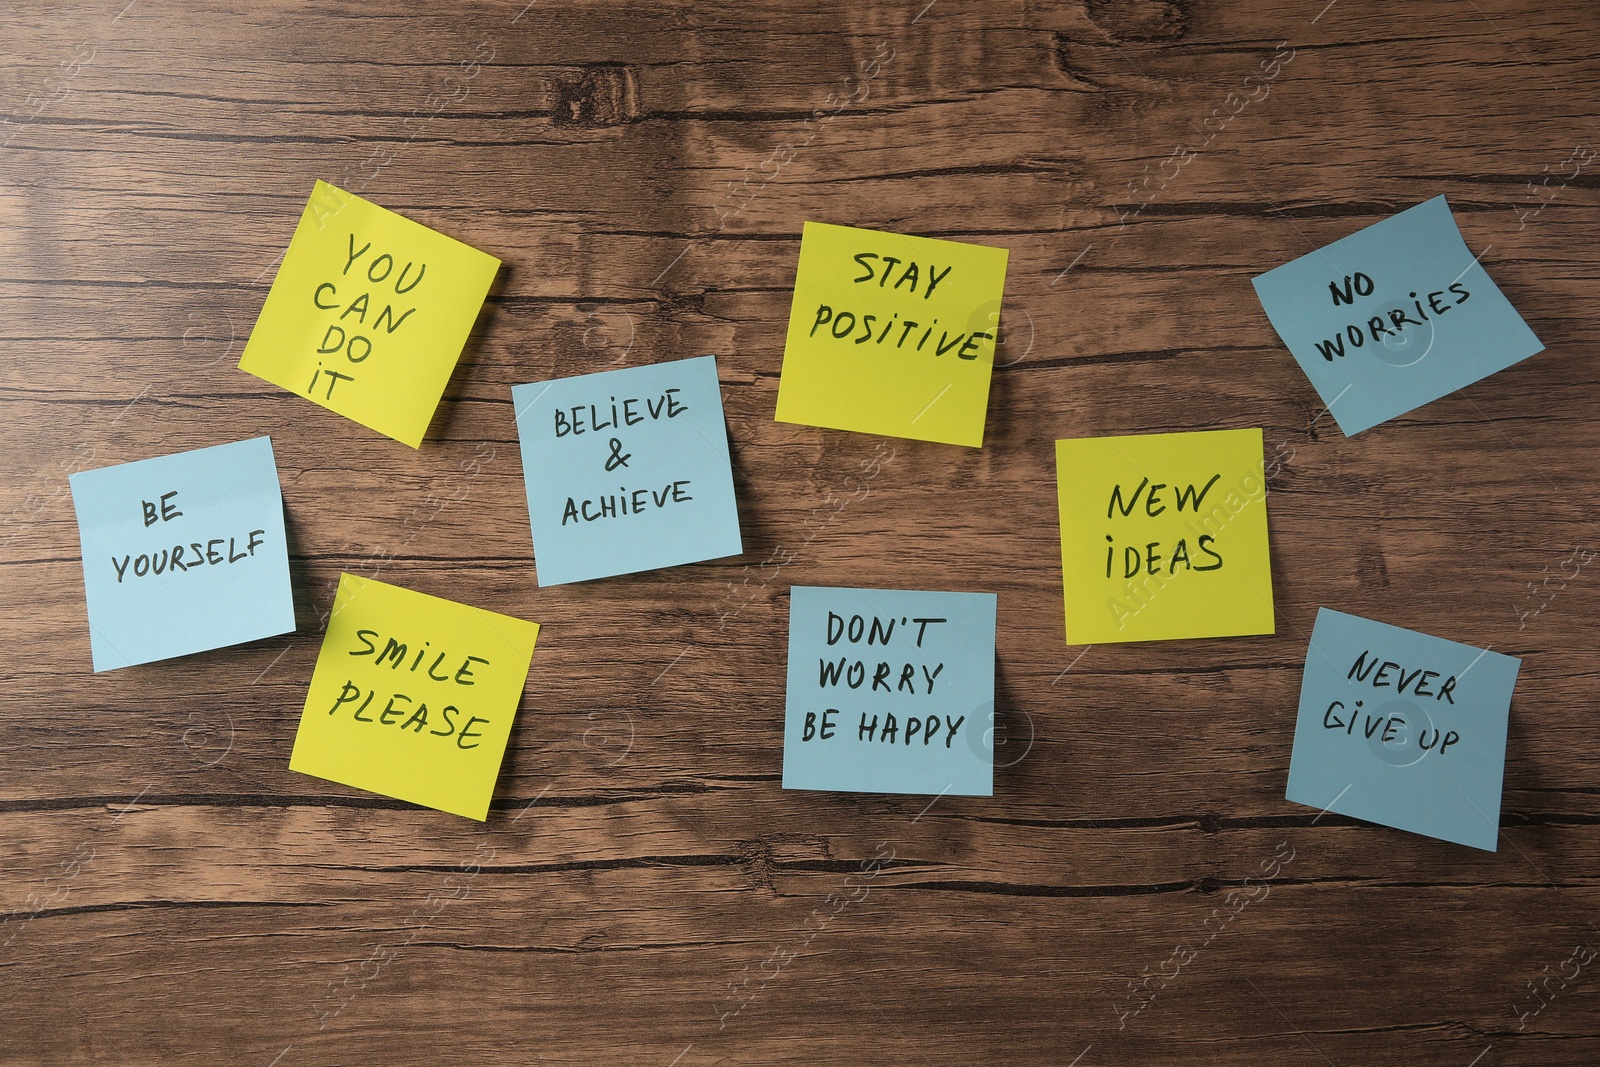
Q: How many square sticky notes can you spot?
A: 9